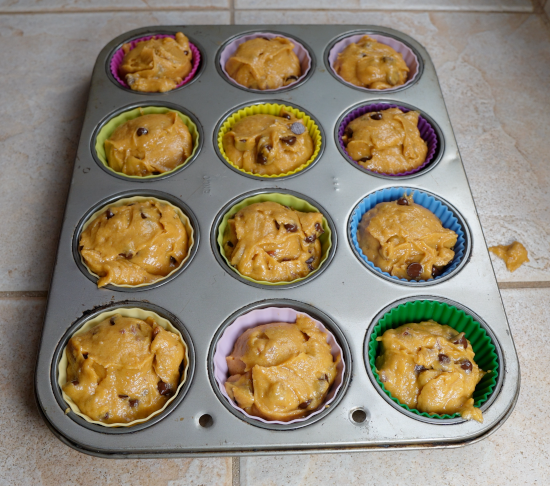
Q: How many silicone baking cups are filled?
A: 12